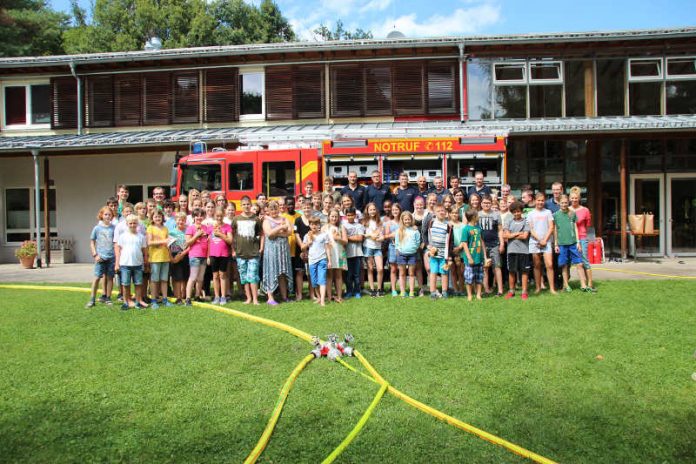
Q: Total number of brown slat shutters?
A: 12